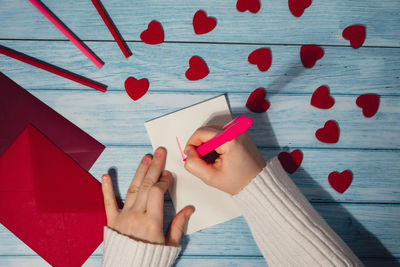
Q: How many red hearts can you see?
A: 15